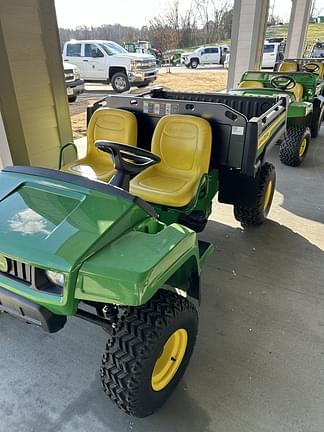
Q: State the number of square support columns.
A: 3